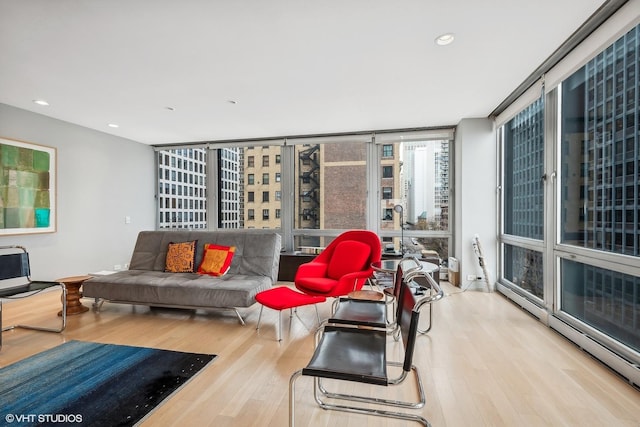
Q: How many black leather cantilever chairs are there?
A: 3